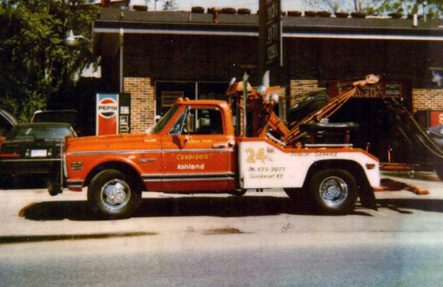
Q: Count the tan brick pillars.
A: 3